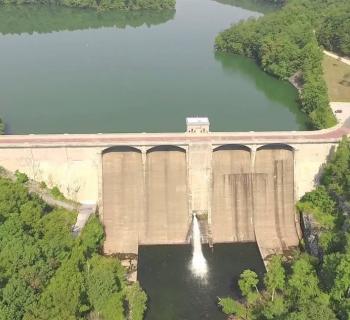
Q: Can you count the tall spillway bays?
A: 4